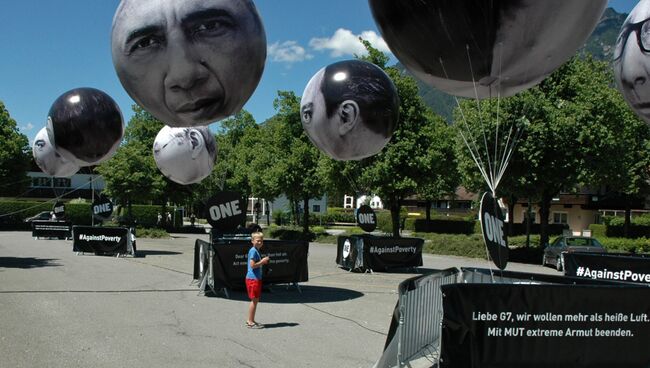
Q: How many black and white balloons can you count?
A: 7